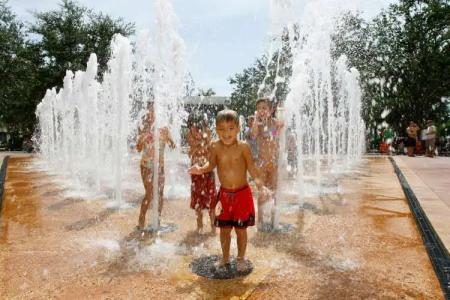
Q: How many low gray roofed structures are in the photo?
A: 1